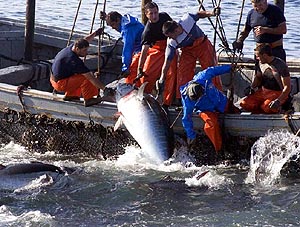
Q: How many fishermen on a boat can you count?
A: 7